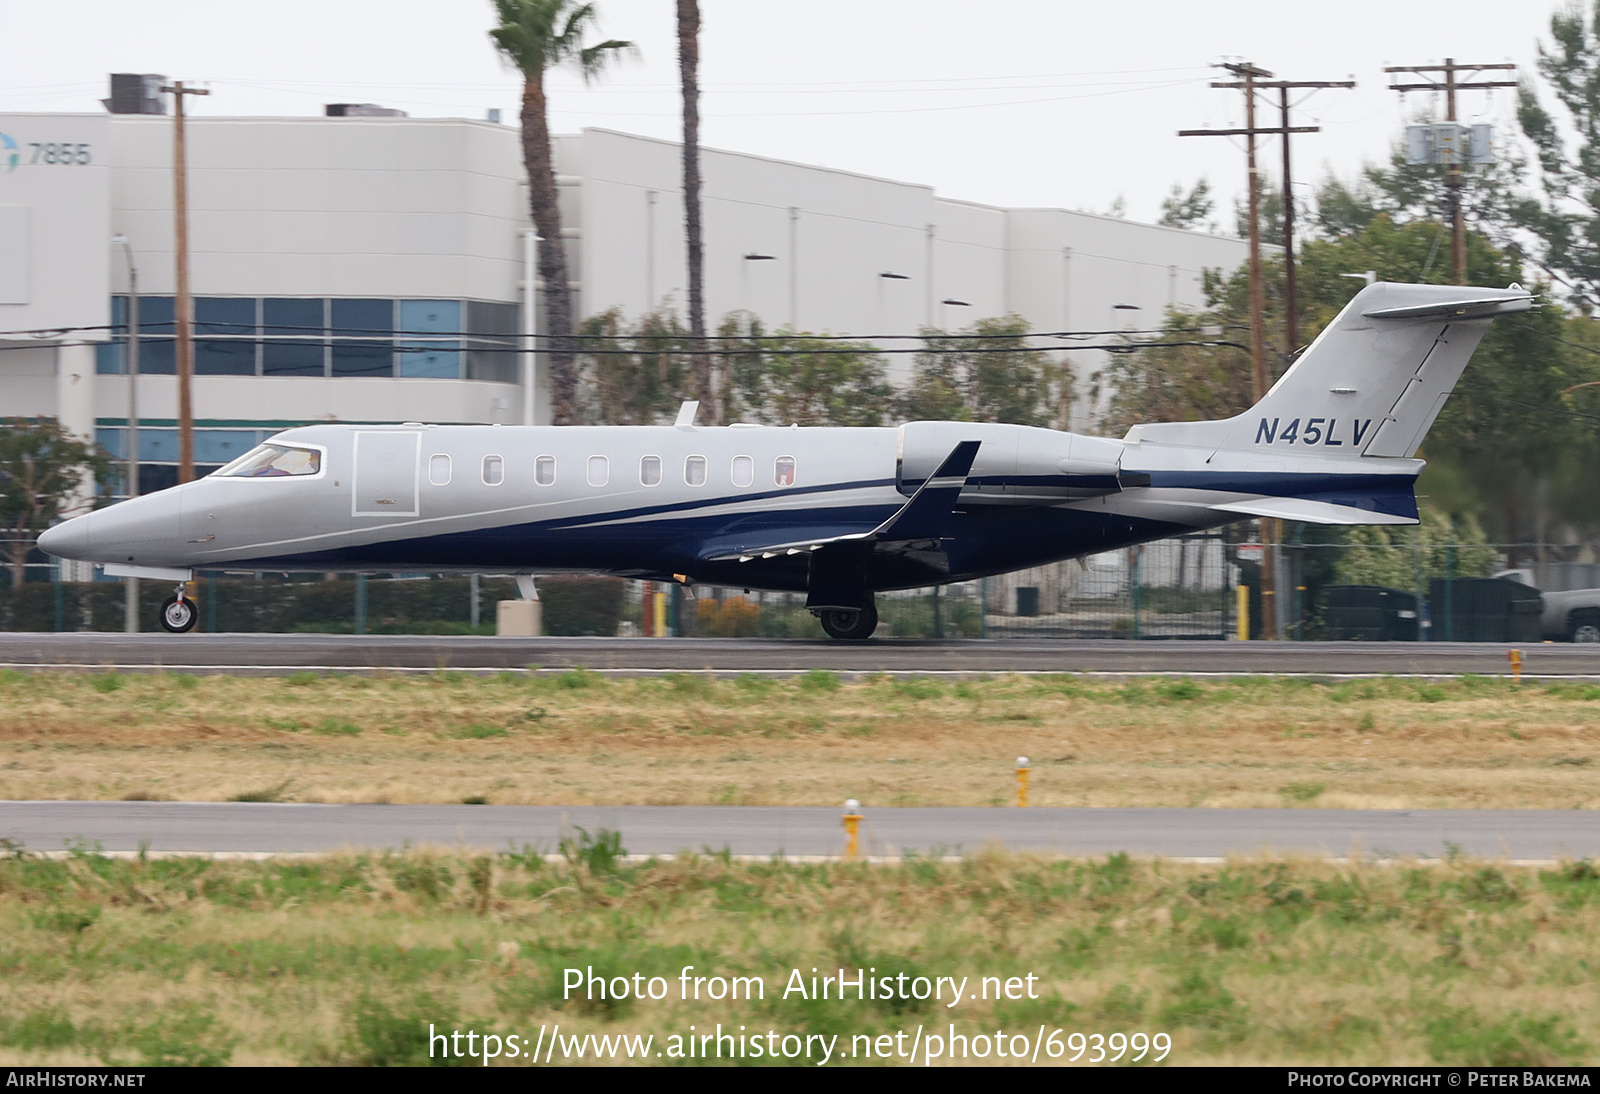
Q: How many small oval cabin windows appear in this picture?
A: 8